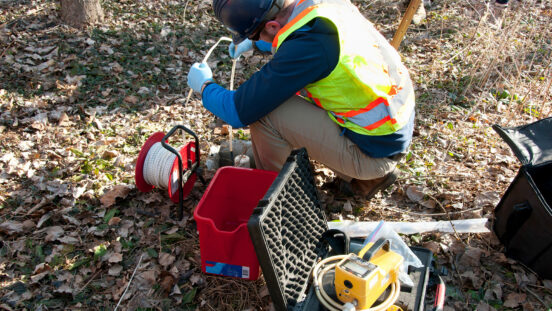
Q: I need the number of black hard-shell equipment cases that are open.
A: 1